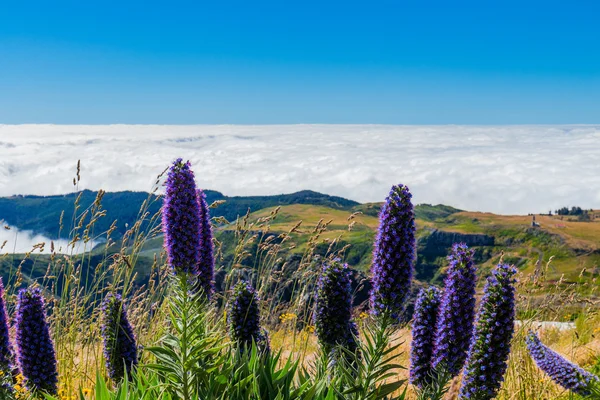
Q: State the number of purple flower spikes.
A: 12